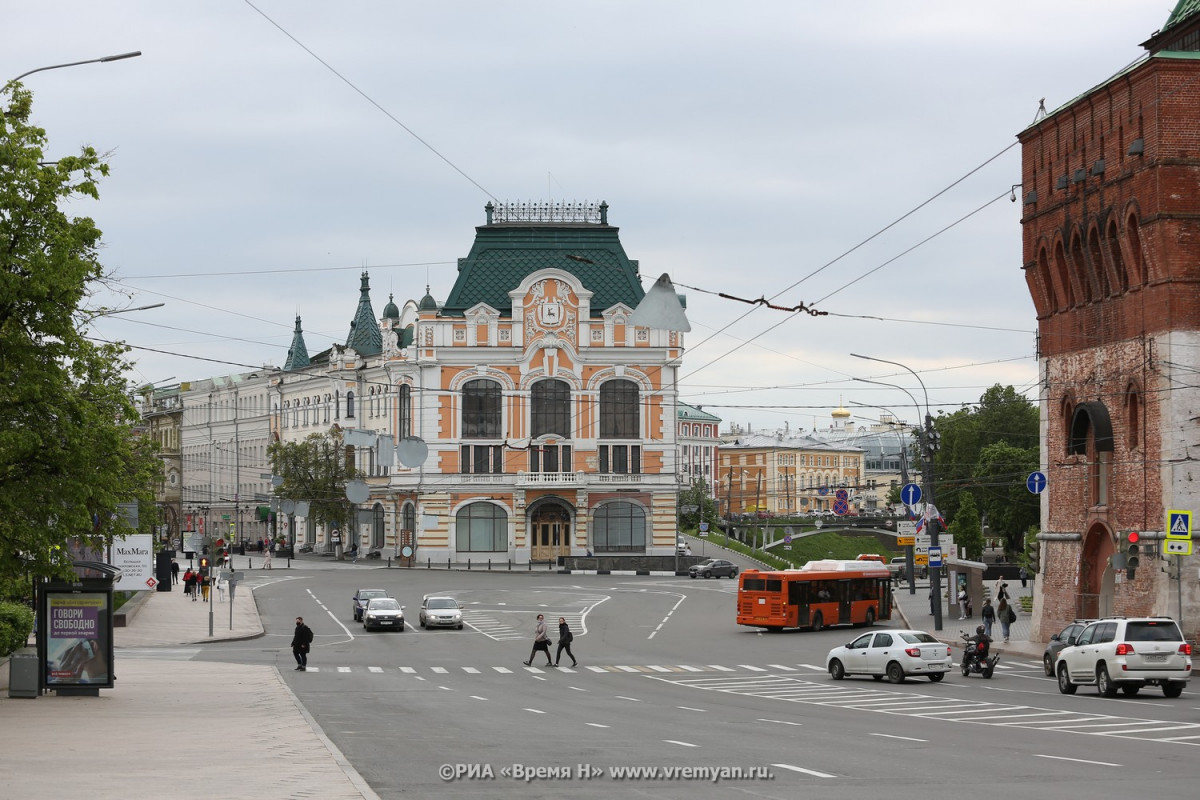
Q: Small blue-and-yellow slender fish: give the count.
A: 0